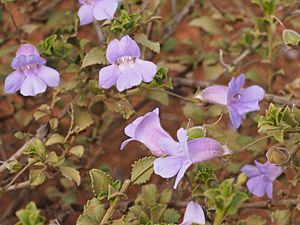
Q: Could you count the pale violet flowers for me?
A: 8